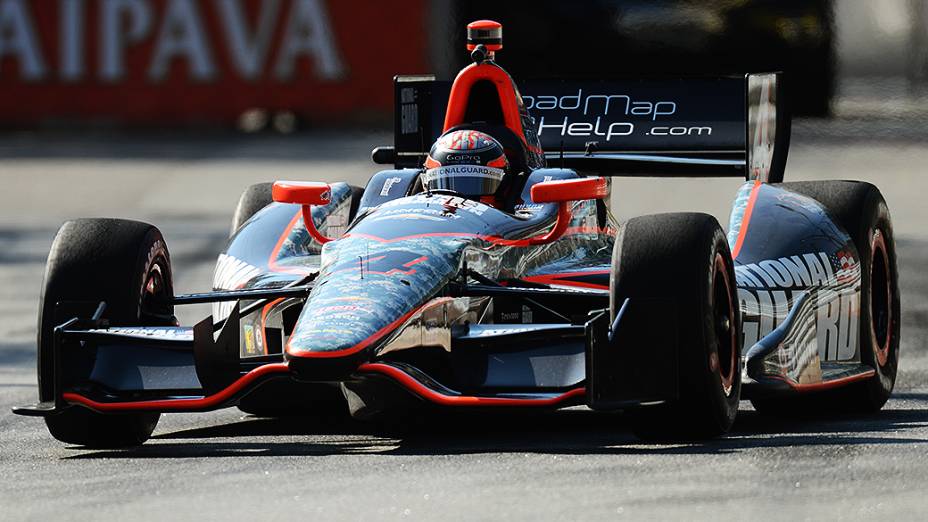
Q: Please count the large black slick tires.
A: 4